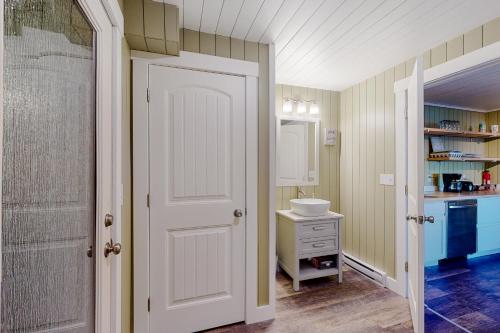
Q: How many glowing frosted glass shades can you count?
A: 3